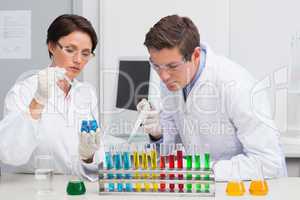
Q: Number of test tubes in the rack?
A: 12